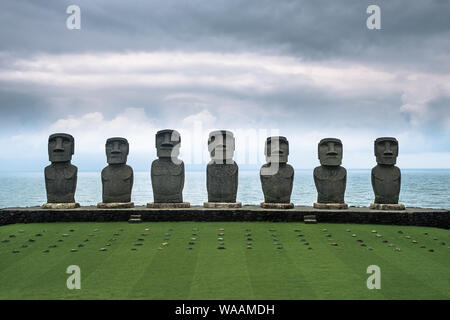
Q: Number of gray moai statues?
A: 7